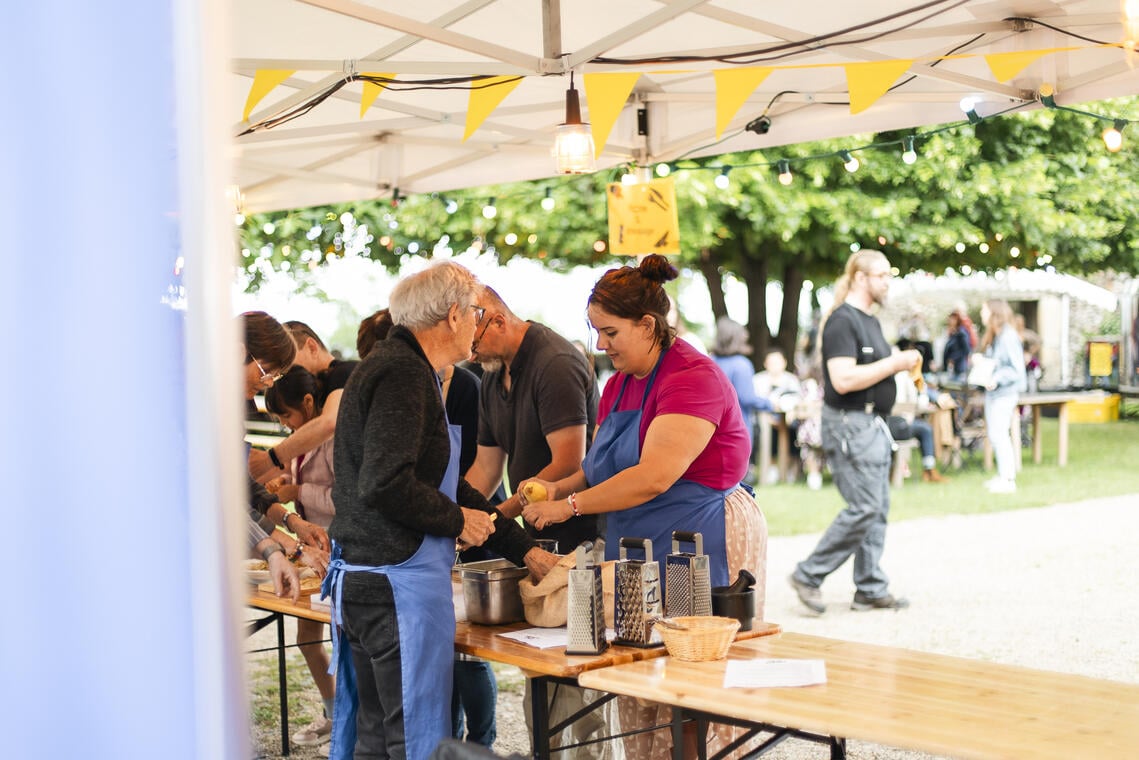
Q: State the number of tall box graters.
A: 3